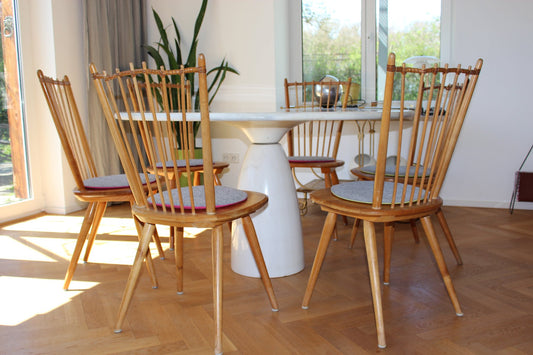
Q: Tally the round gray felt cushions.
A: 6